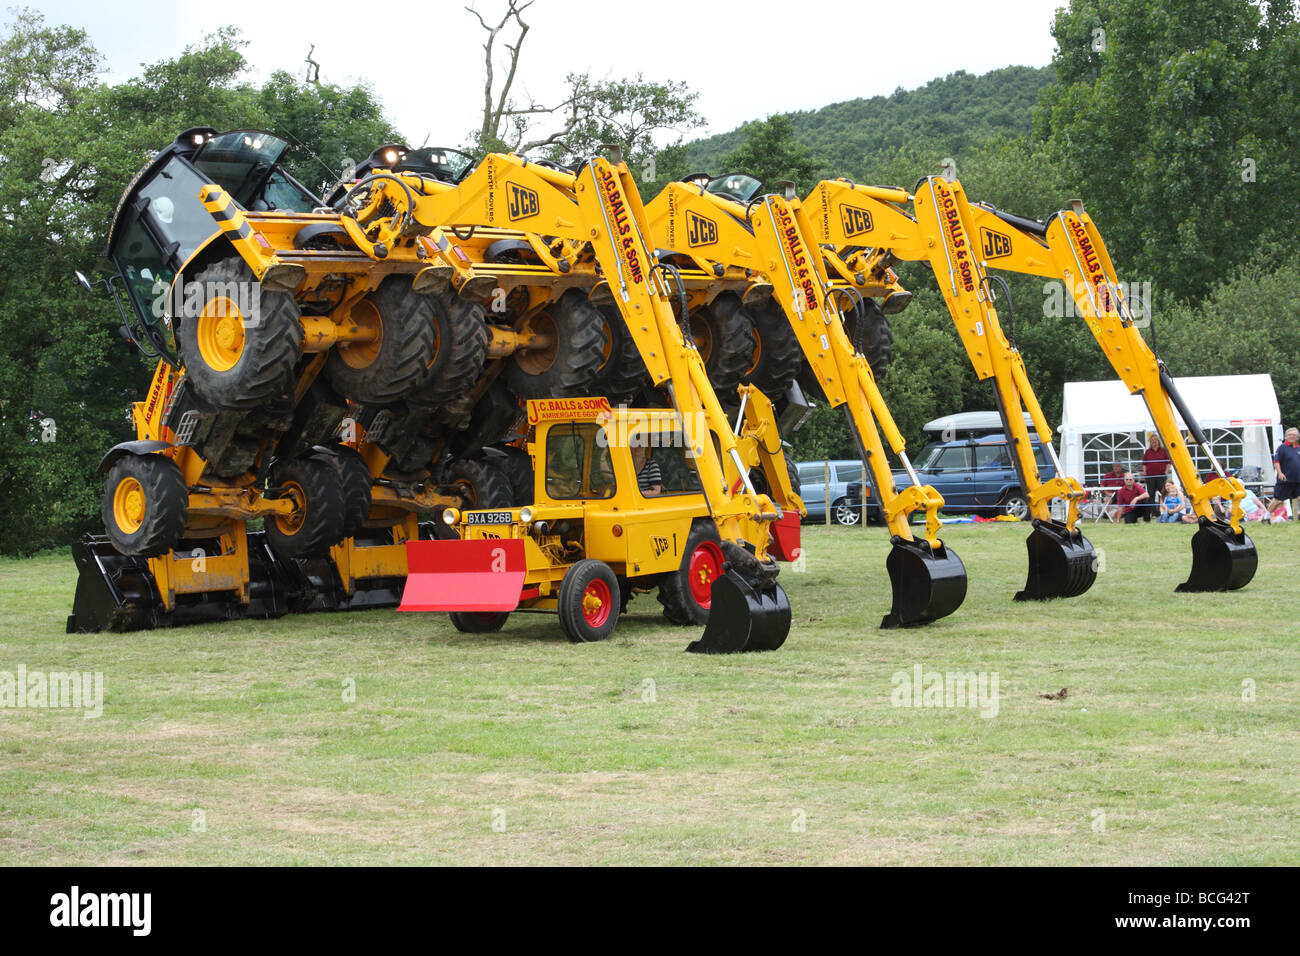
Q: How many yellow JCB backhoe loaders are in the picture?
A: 5